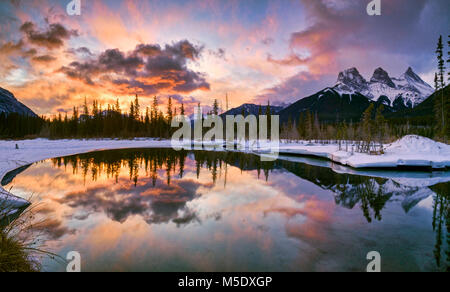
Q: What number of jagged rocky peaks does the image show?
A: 3